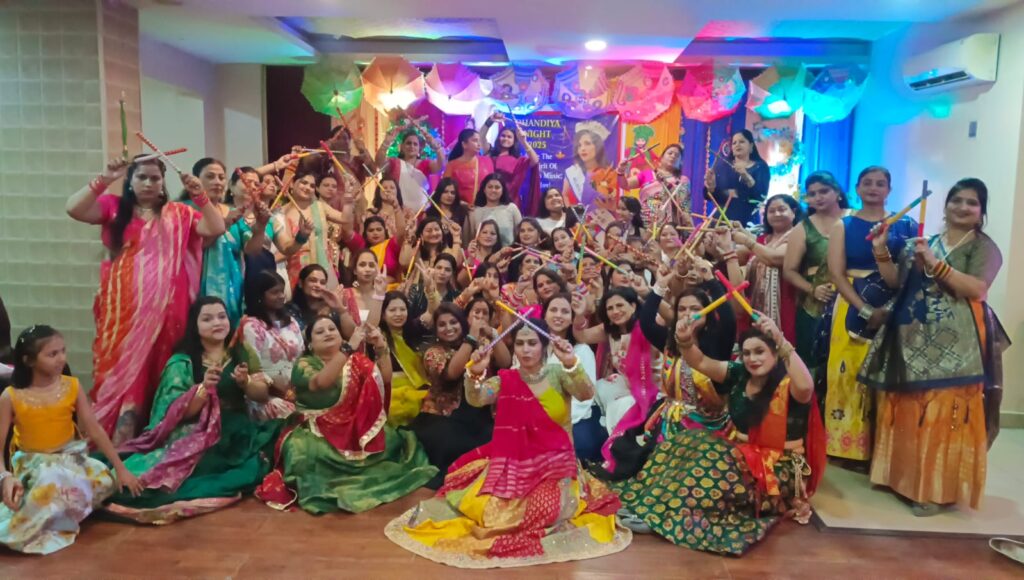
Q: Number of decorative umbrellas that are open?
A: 9